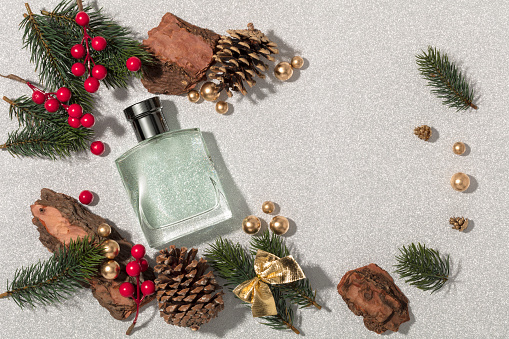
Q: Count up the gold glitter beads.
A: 13